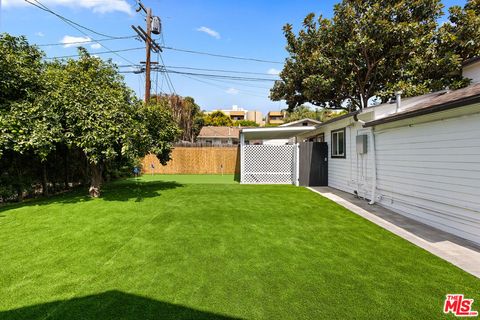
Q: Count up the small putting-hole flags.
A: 3